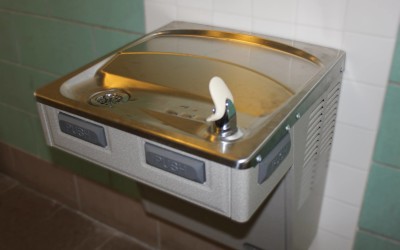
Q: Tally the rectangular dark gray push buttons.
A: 3